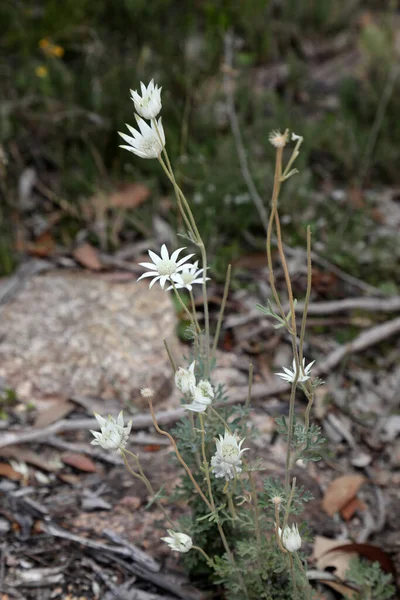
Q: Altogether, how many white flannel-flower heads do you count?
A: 11